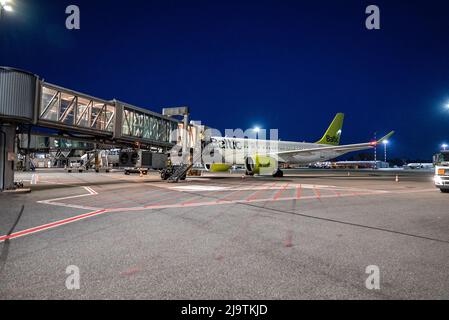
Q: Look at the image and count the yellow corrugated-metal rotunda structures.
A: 0